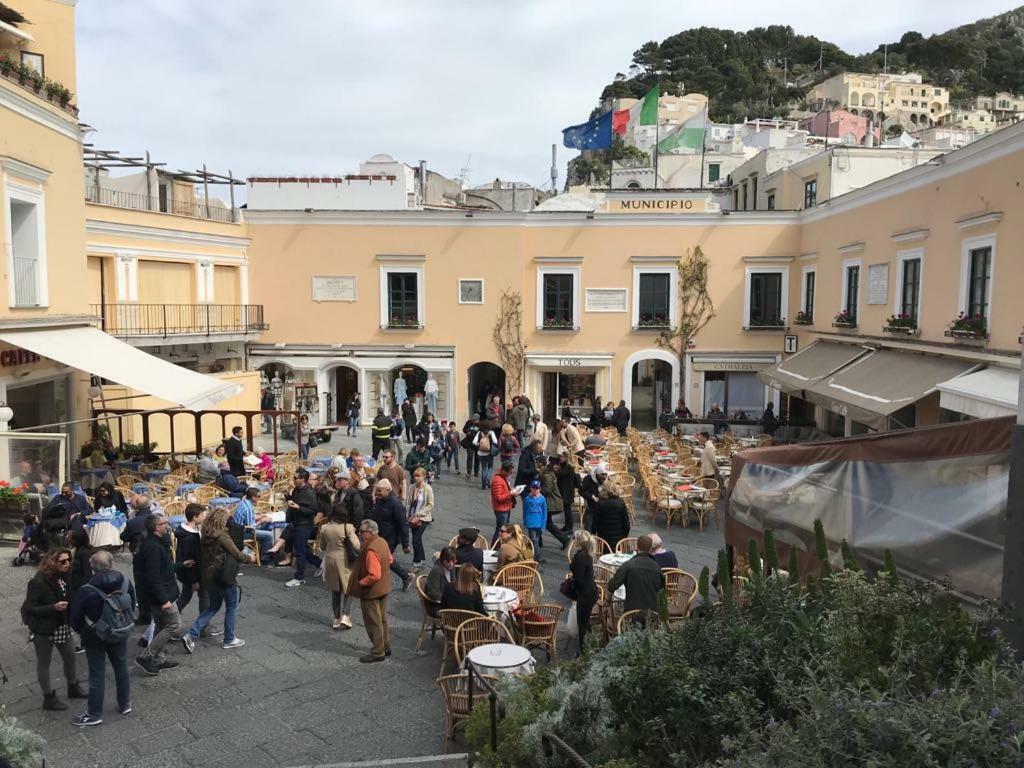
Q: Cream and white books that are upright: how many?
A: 0